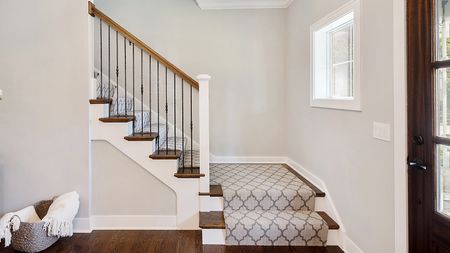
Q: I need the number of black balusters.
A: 12